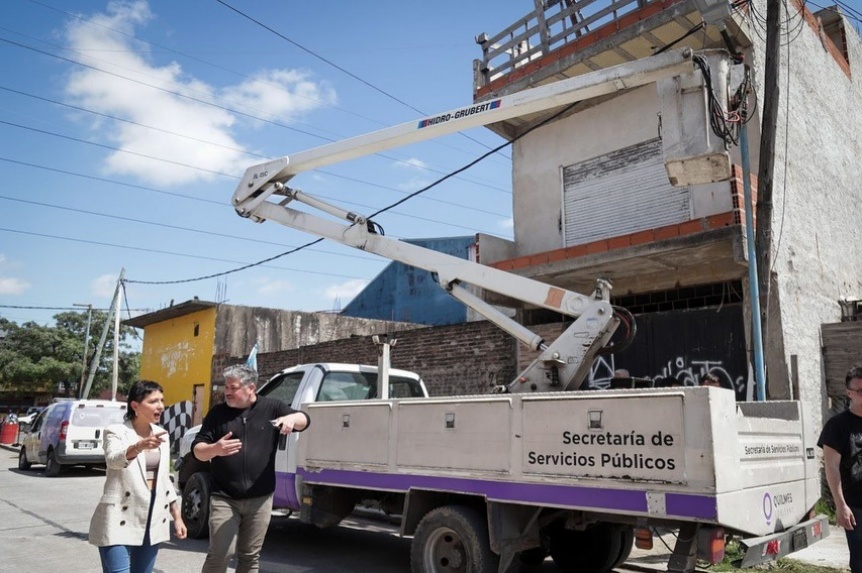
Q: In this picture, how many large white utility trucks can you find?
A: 1